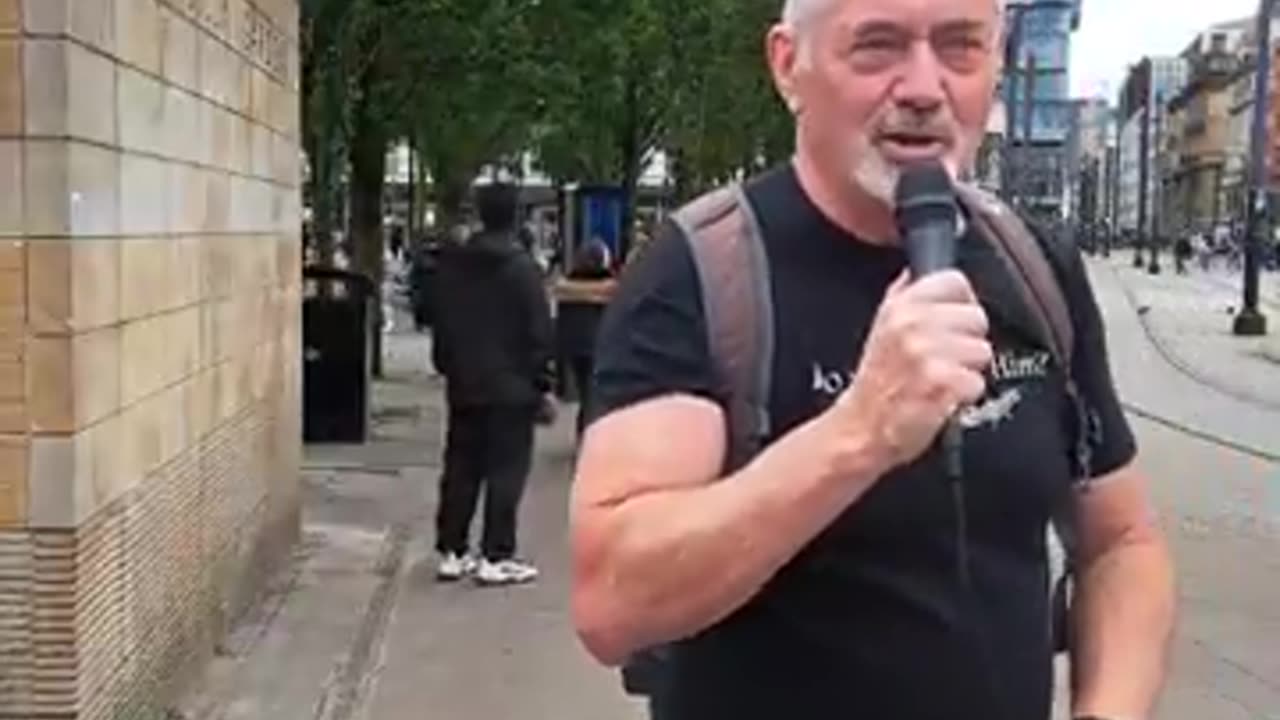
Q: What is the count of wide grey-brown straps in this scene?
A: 2